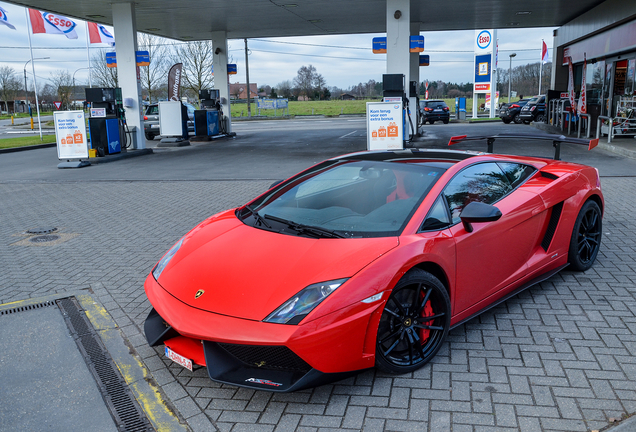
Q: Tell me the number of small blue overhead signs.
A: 6